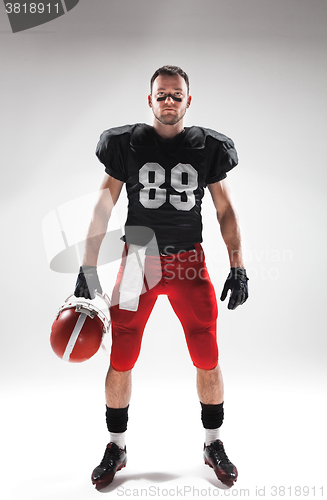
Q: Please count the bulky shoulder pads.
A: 2